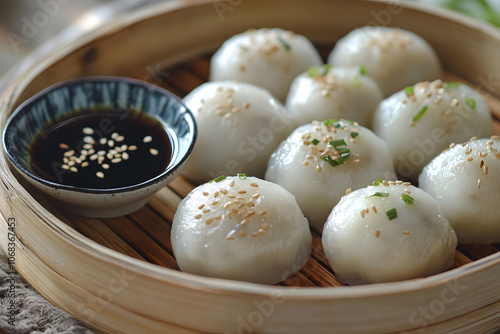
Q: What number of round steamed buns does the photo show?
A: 9